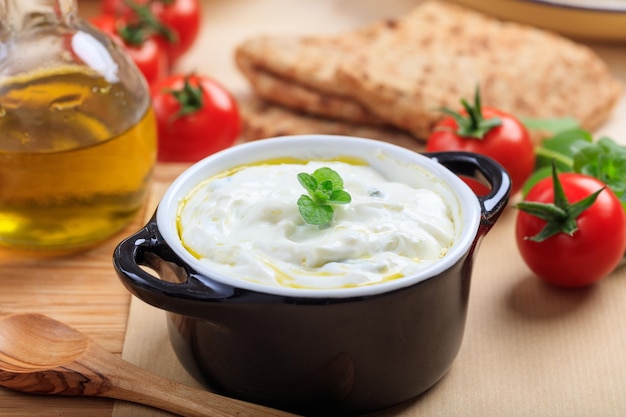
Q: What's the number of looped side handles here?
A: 2